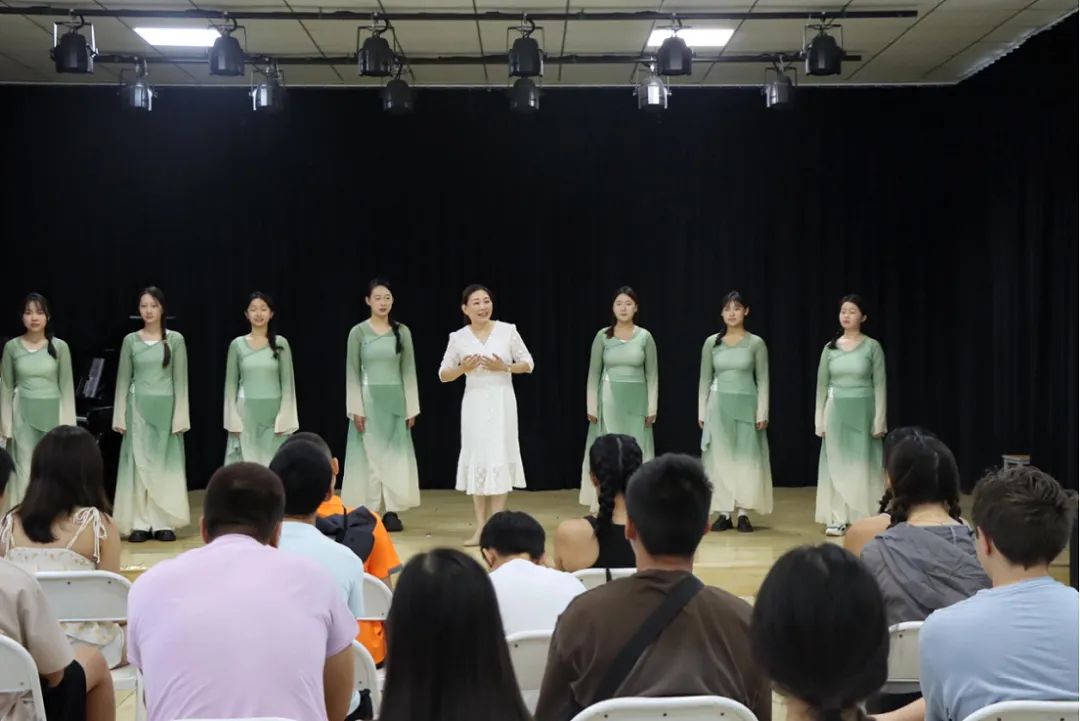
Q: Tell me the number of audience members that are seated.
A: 13